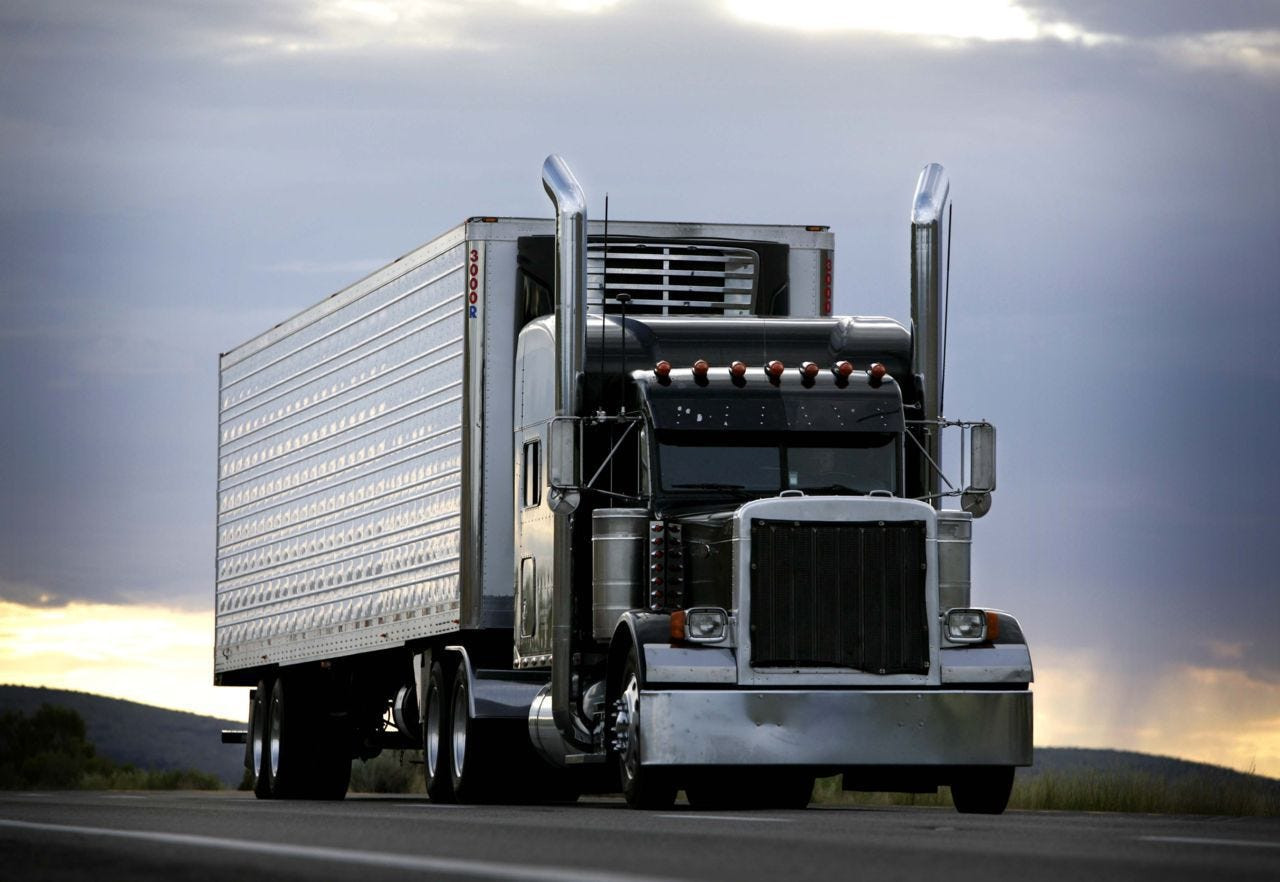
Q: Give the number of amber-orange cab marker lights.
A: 7